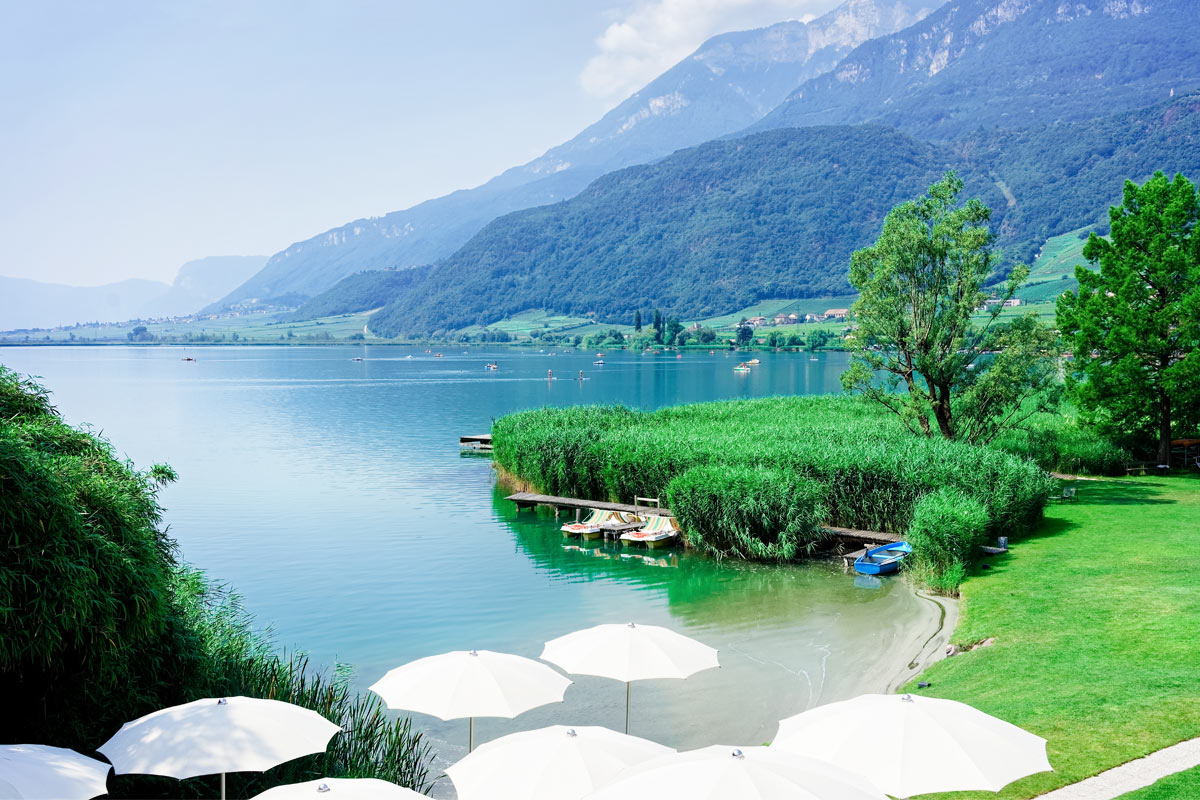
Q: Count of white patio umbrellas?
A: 8